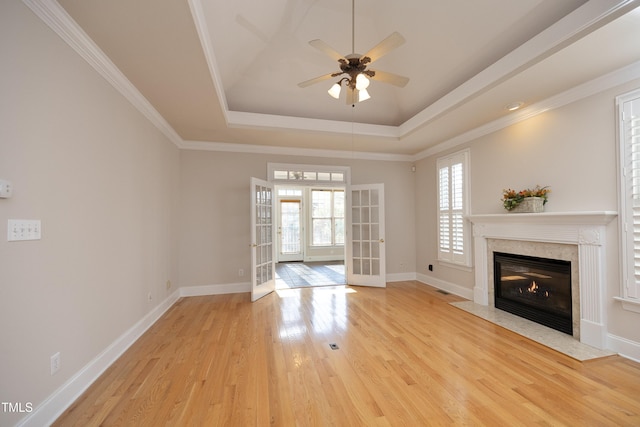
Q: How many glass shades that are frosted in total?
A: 3